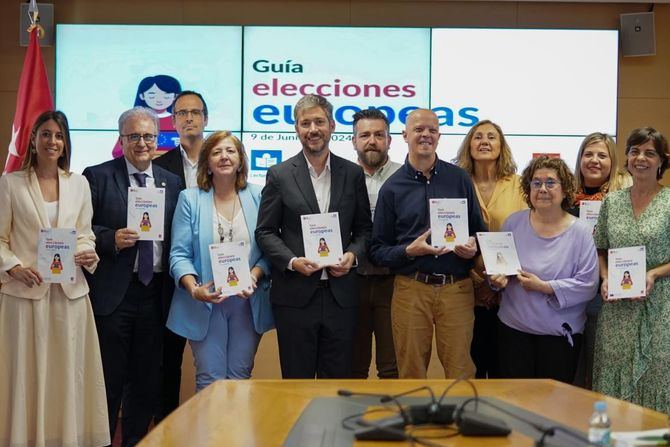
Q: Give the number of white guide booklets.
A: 8